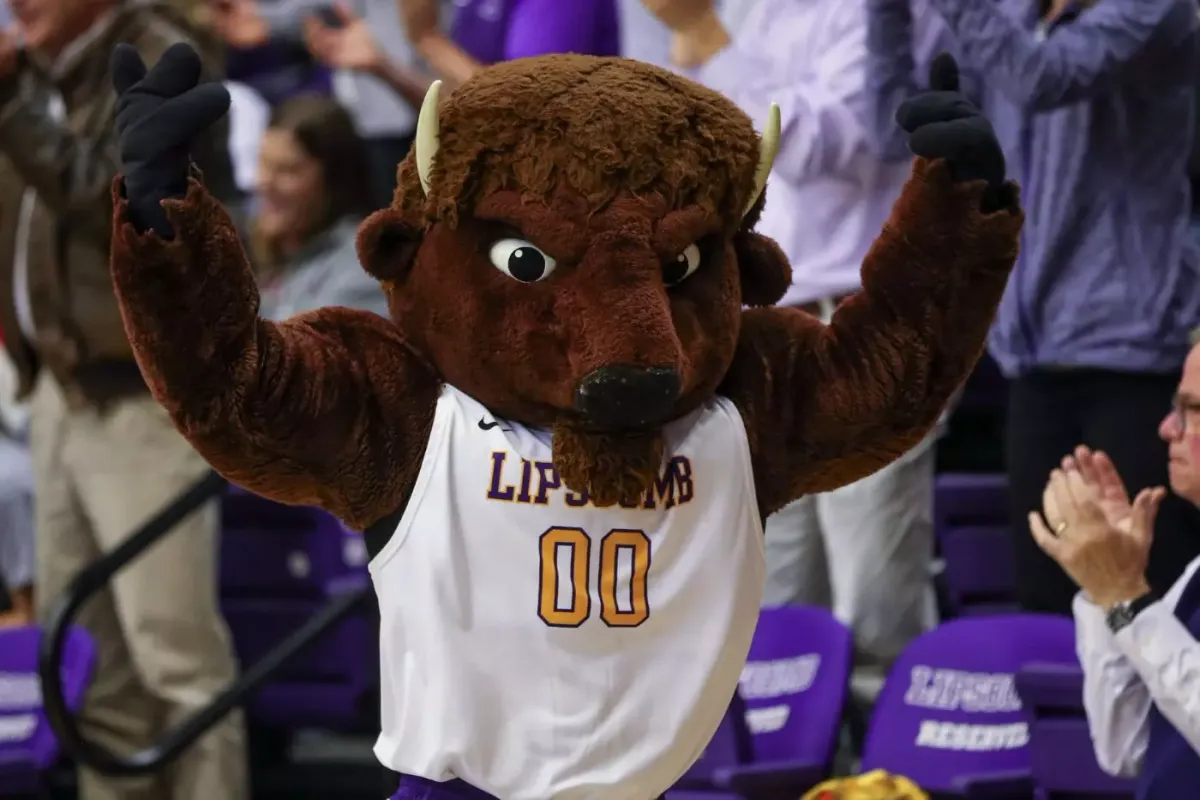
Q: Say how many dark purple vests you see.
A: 1